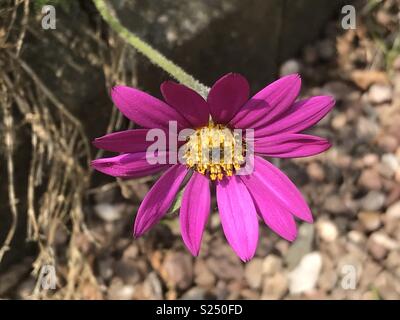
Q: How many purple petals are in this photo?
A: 13